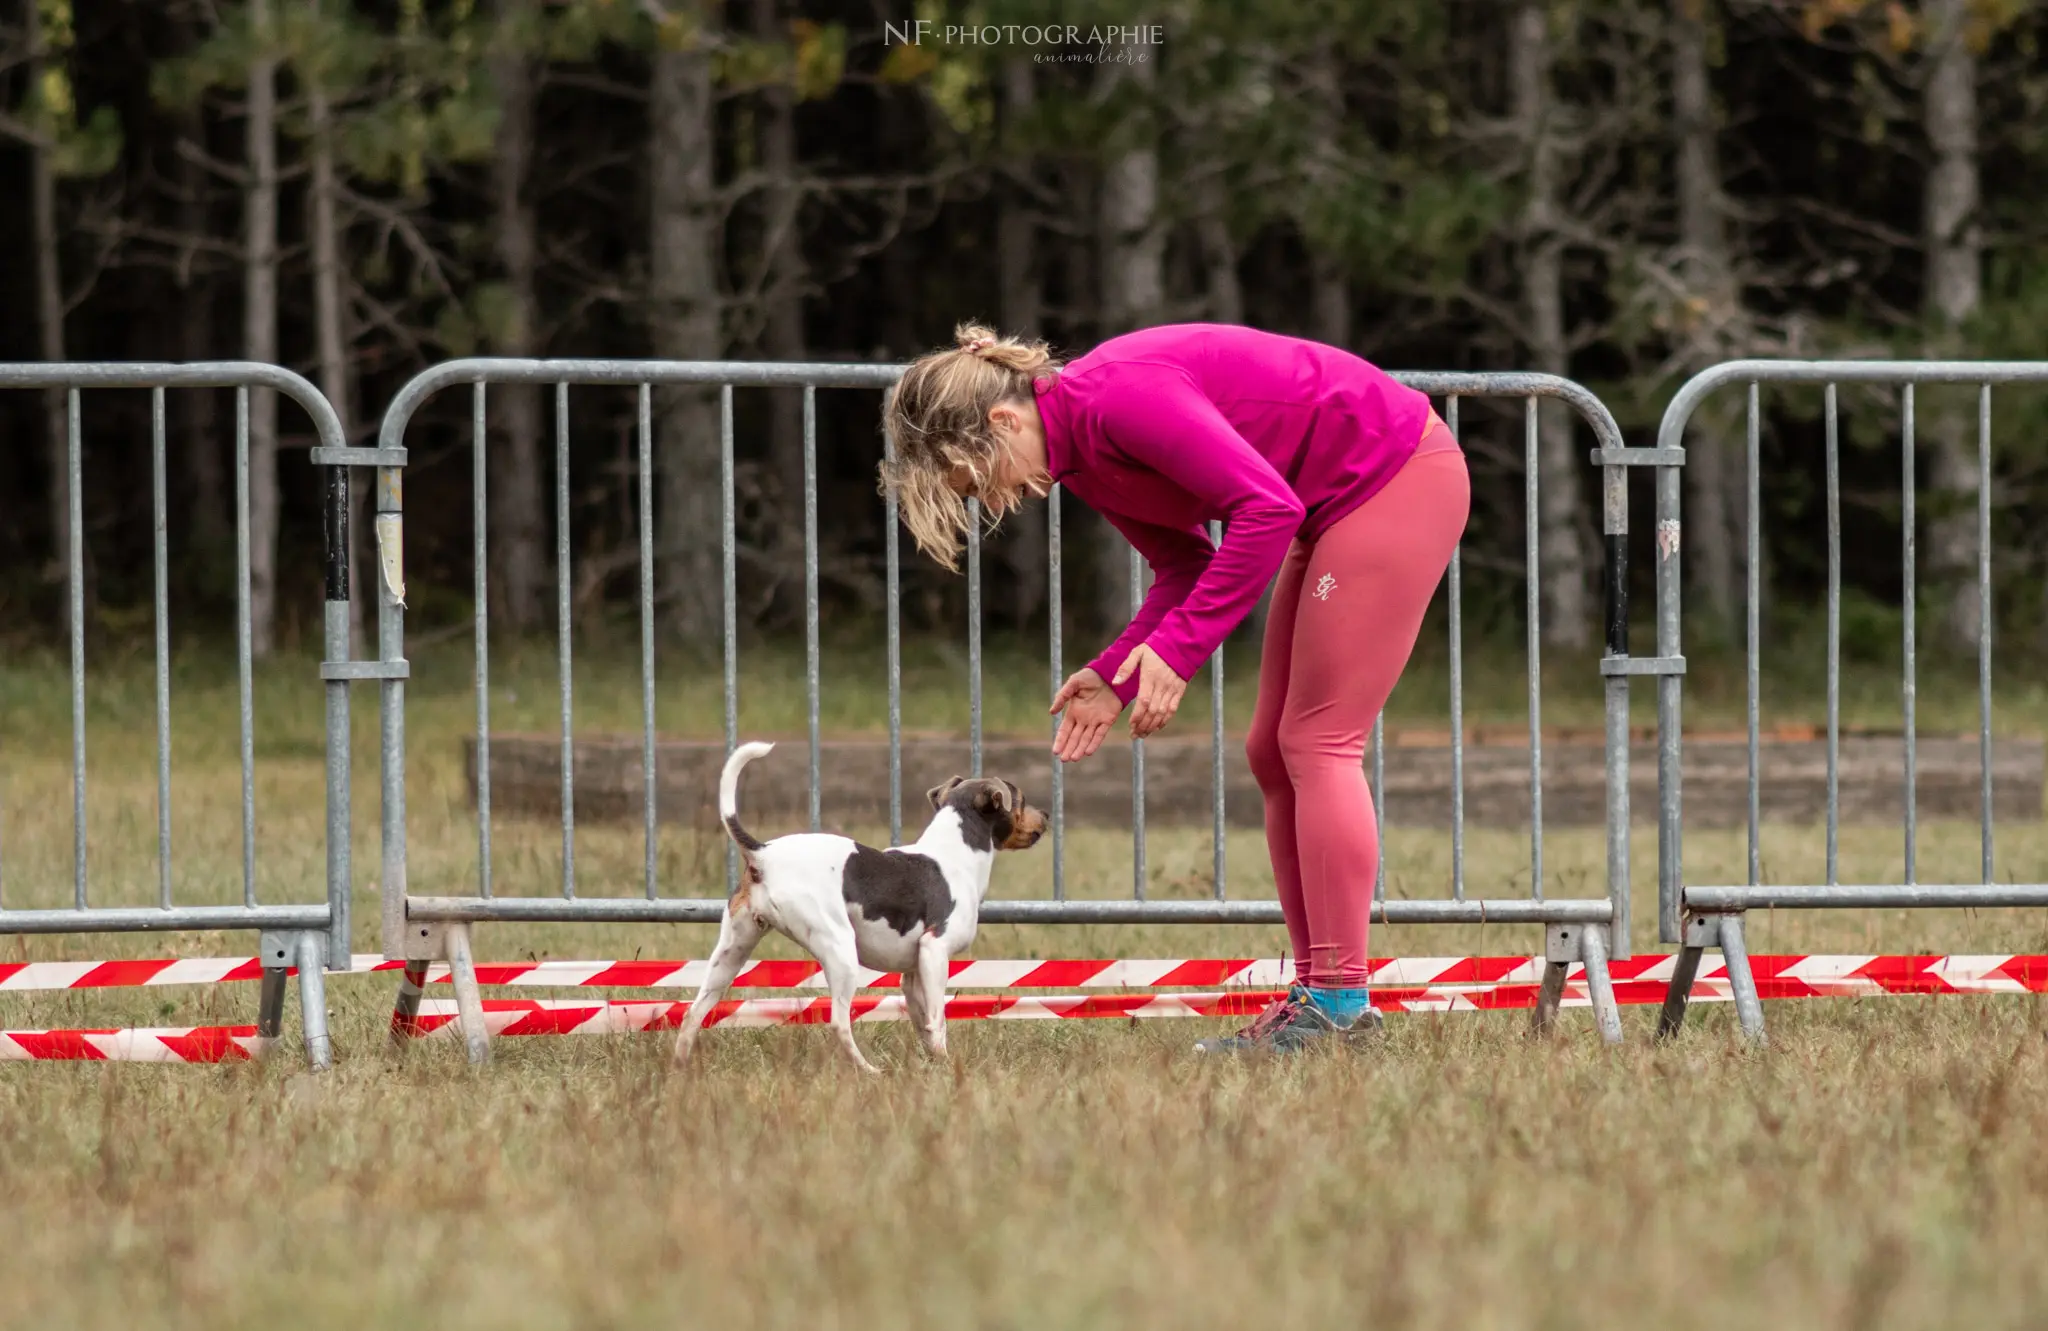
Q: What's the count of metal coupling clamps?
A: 4